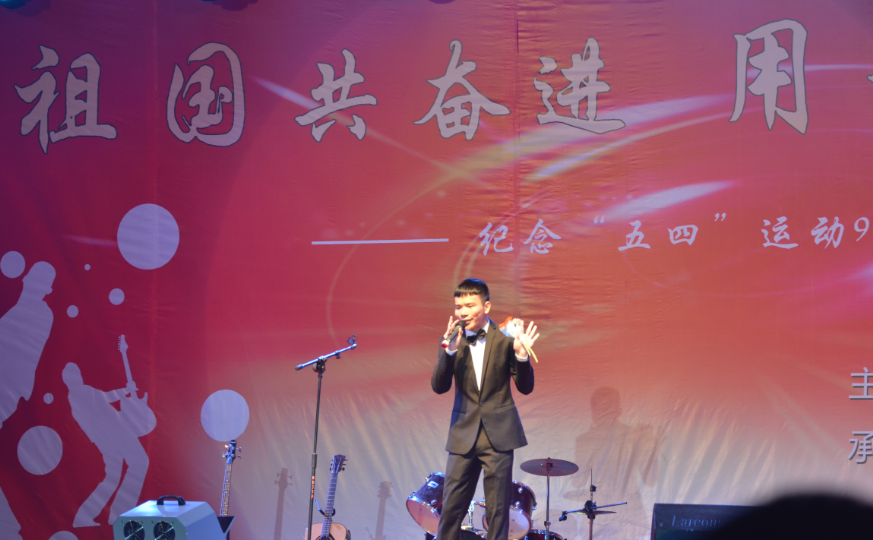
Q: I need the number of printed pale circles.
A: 9